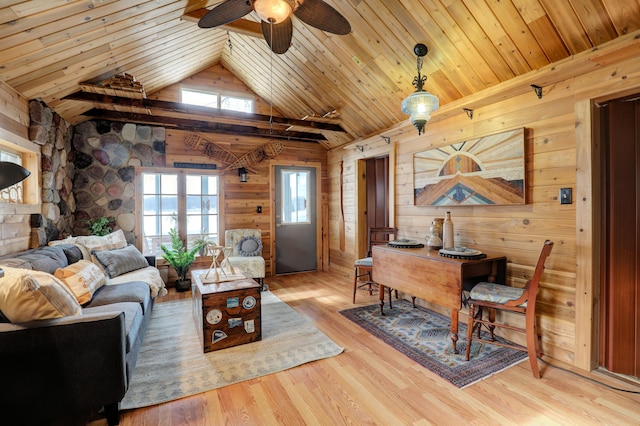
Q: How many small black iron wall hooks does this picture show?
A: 4